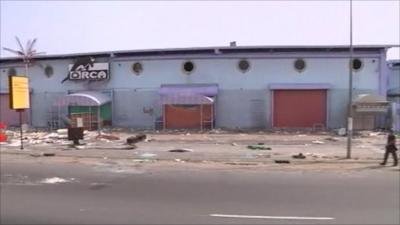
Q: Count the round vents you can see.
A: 7